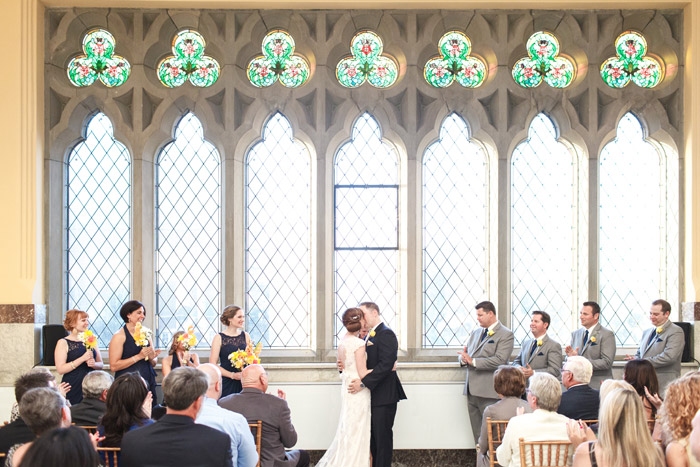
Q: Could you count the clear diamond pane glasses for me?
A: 7